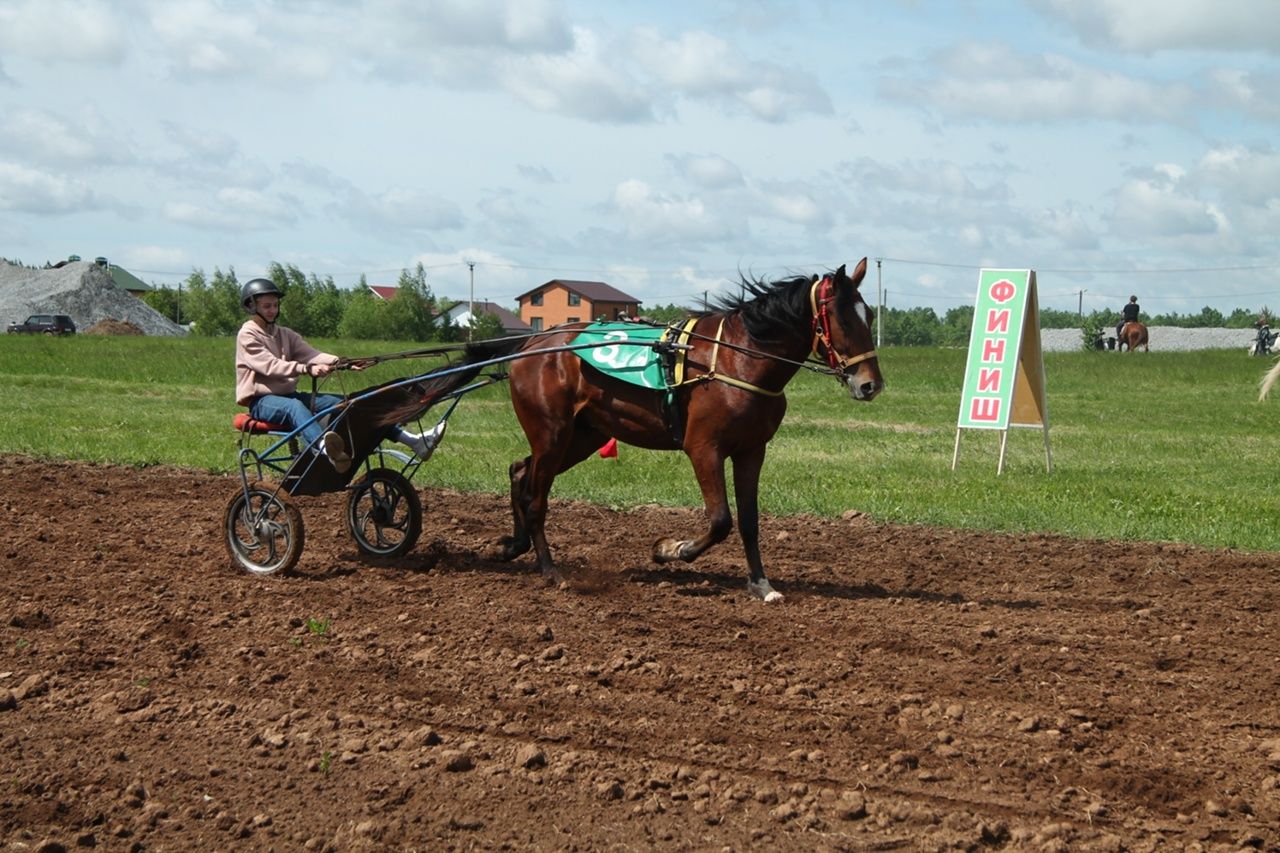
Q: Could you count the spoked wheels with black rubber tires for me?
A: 2